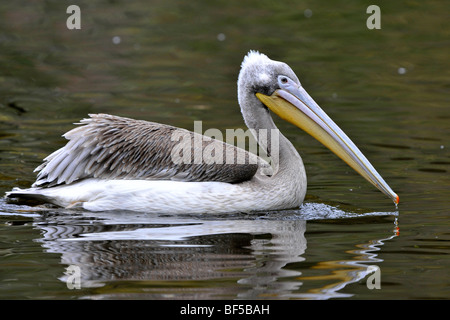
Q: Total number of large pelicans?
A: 1